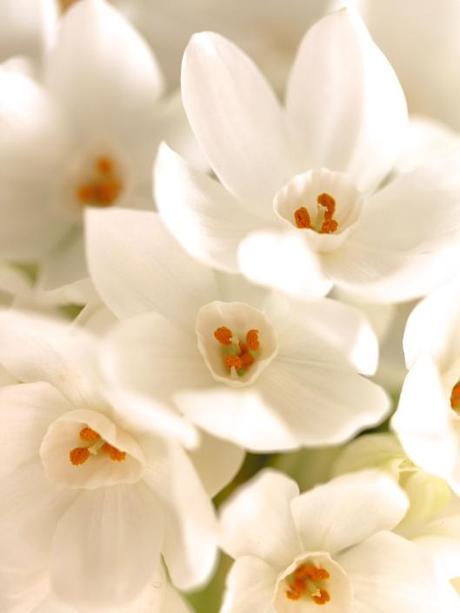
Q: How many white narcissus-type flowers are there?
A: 6